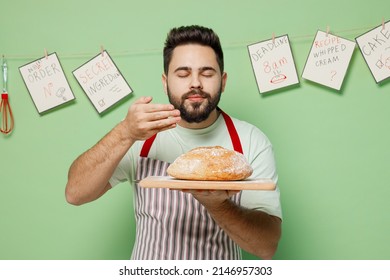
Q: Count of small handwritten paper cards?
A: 5